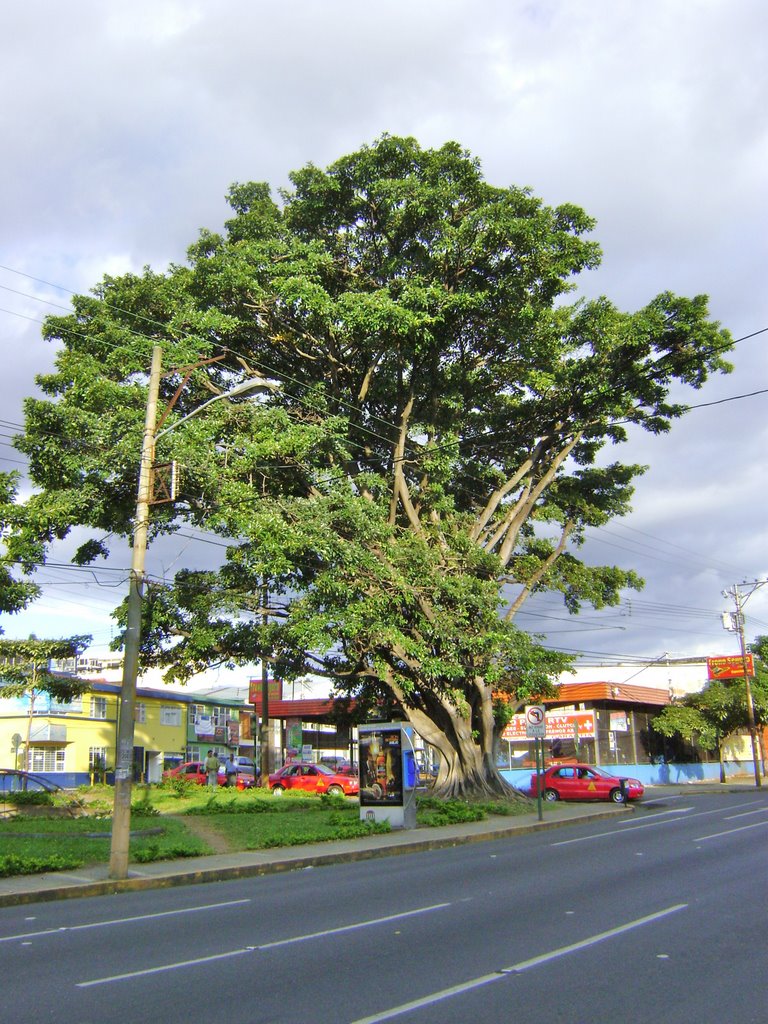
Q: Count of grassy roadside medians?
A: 1